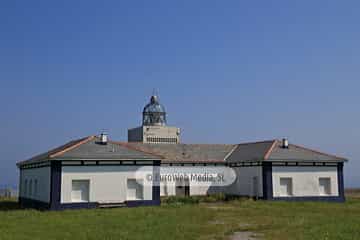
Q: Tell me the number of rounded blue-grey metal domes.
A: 1